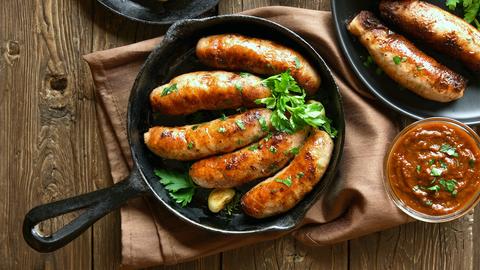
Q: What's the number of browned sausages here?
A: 7